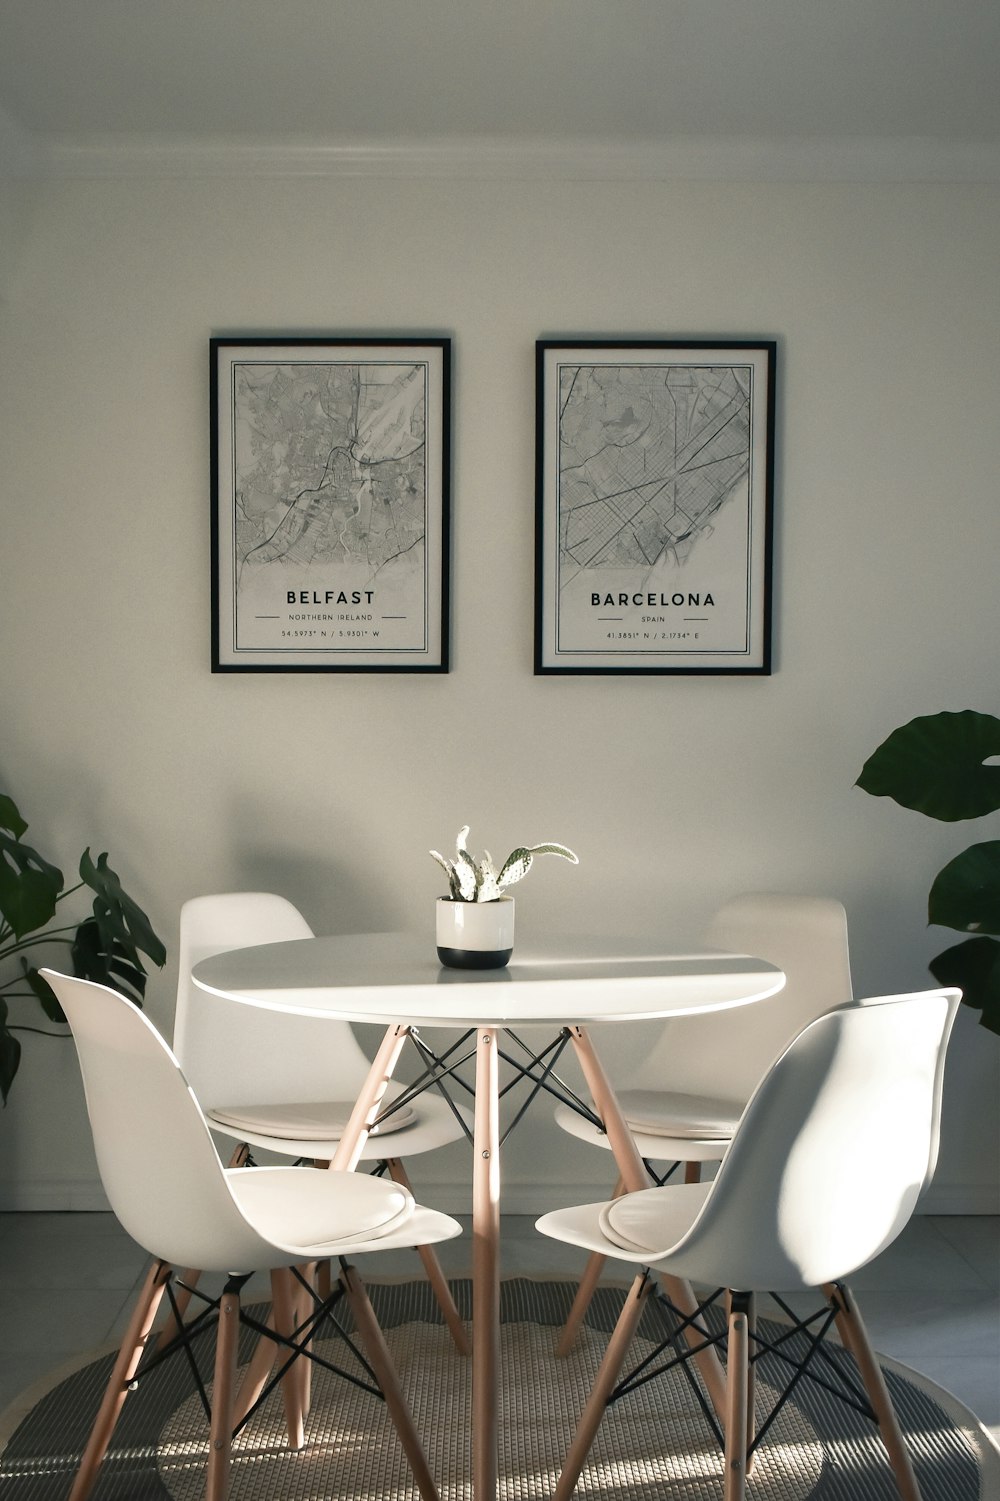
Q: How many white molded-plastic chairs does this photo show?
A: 4